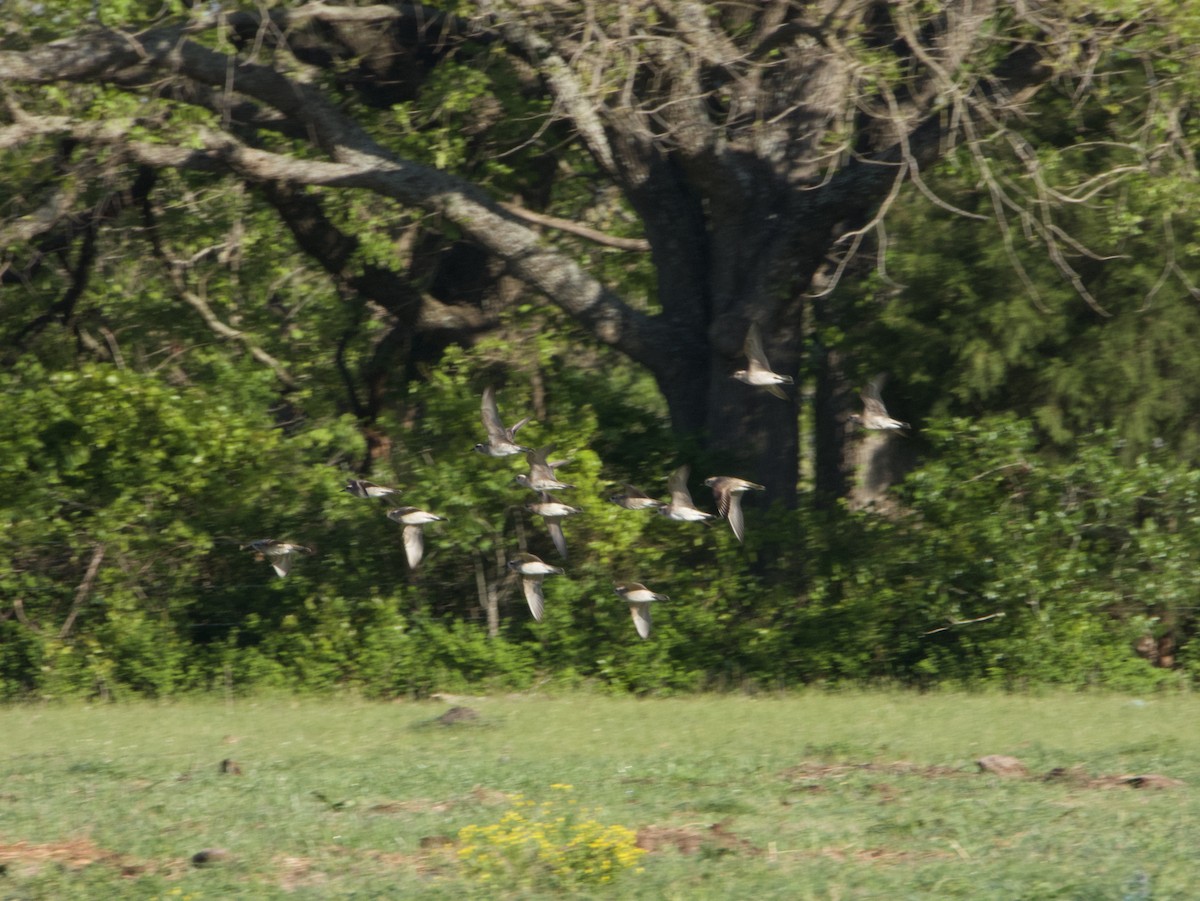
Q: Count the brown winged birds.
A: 13